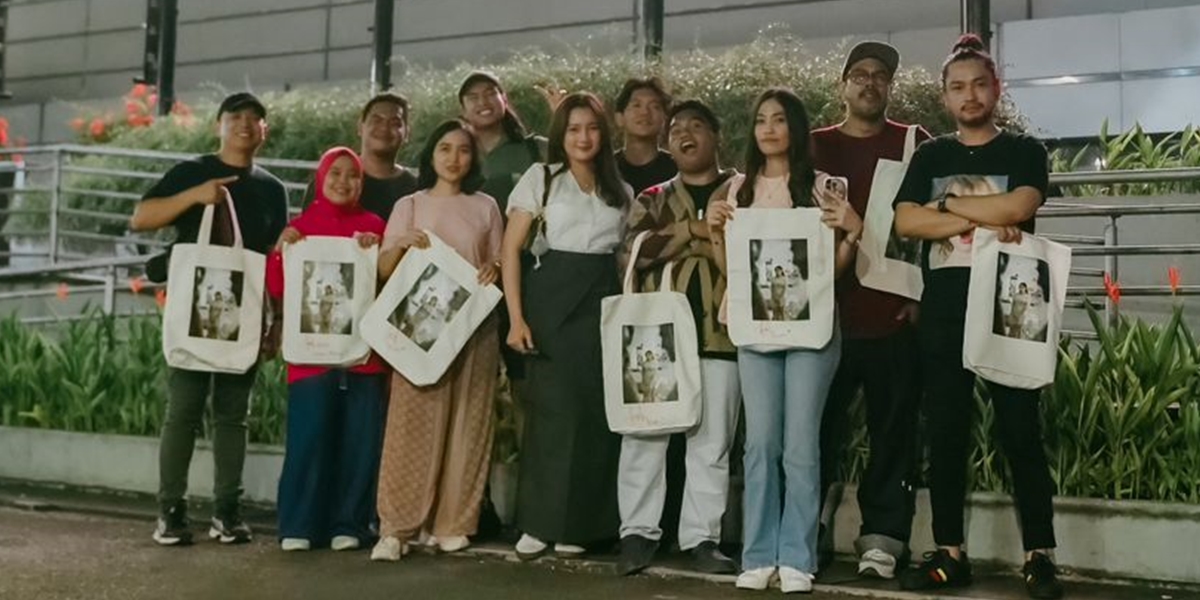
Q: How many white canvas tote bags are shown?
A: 7